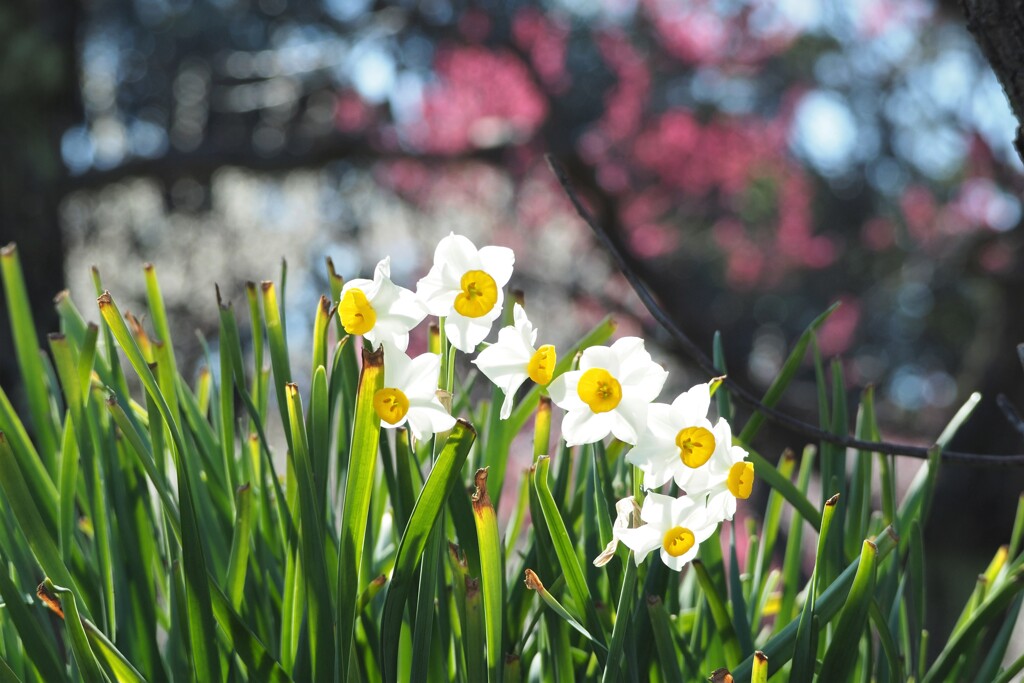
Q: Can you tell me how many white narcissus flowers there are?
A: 8